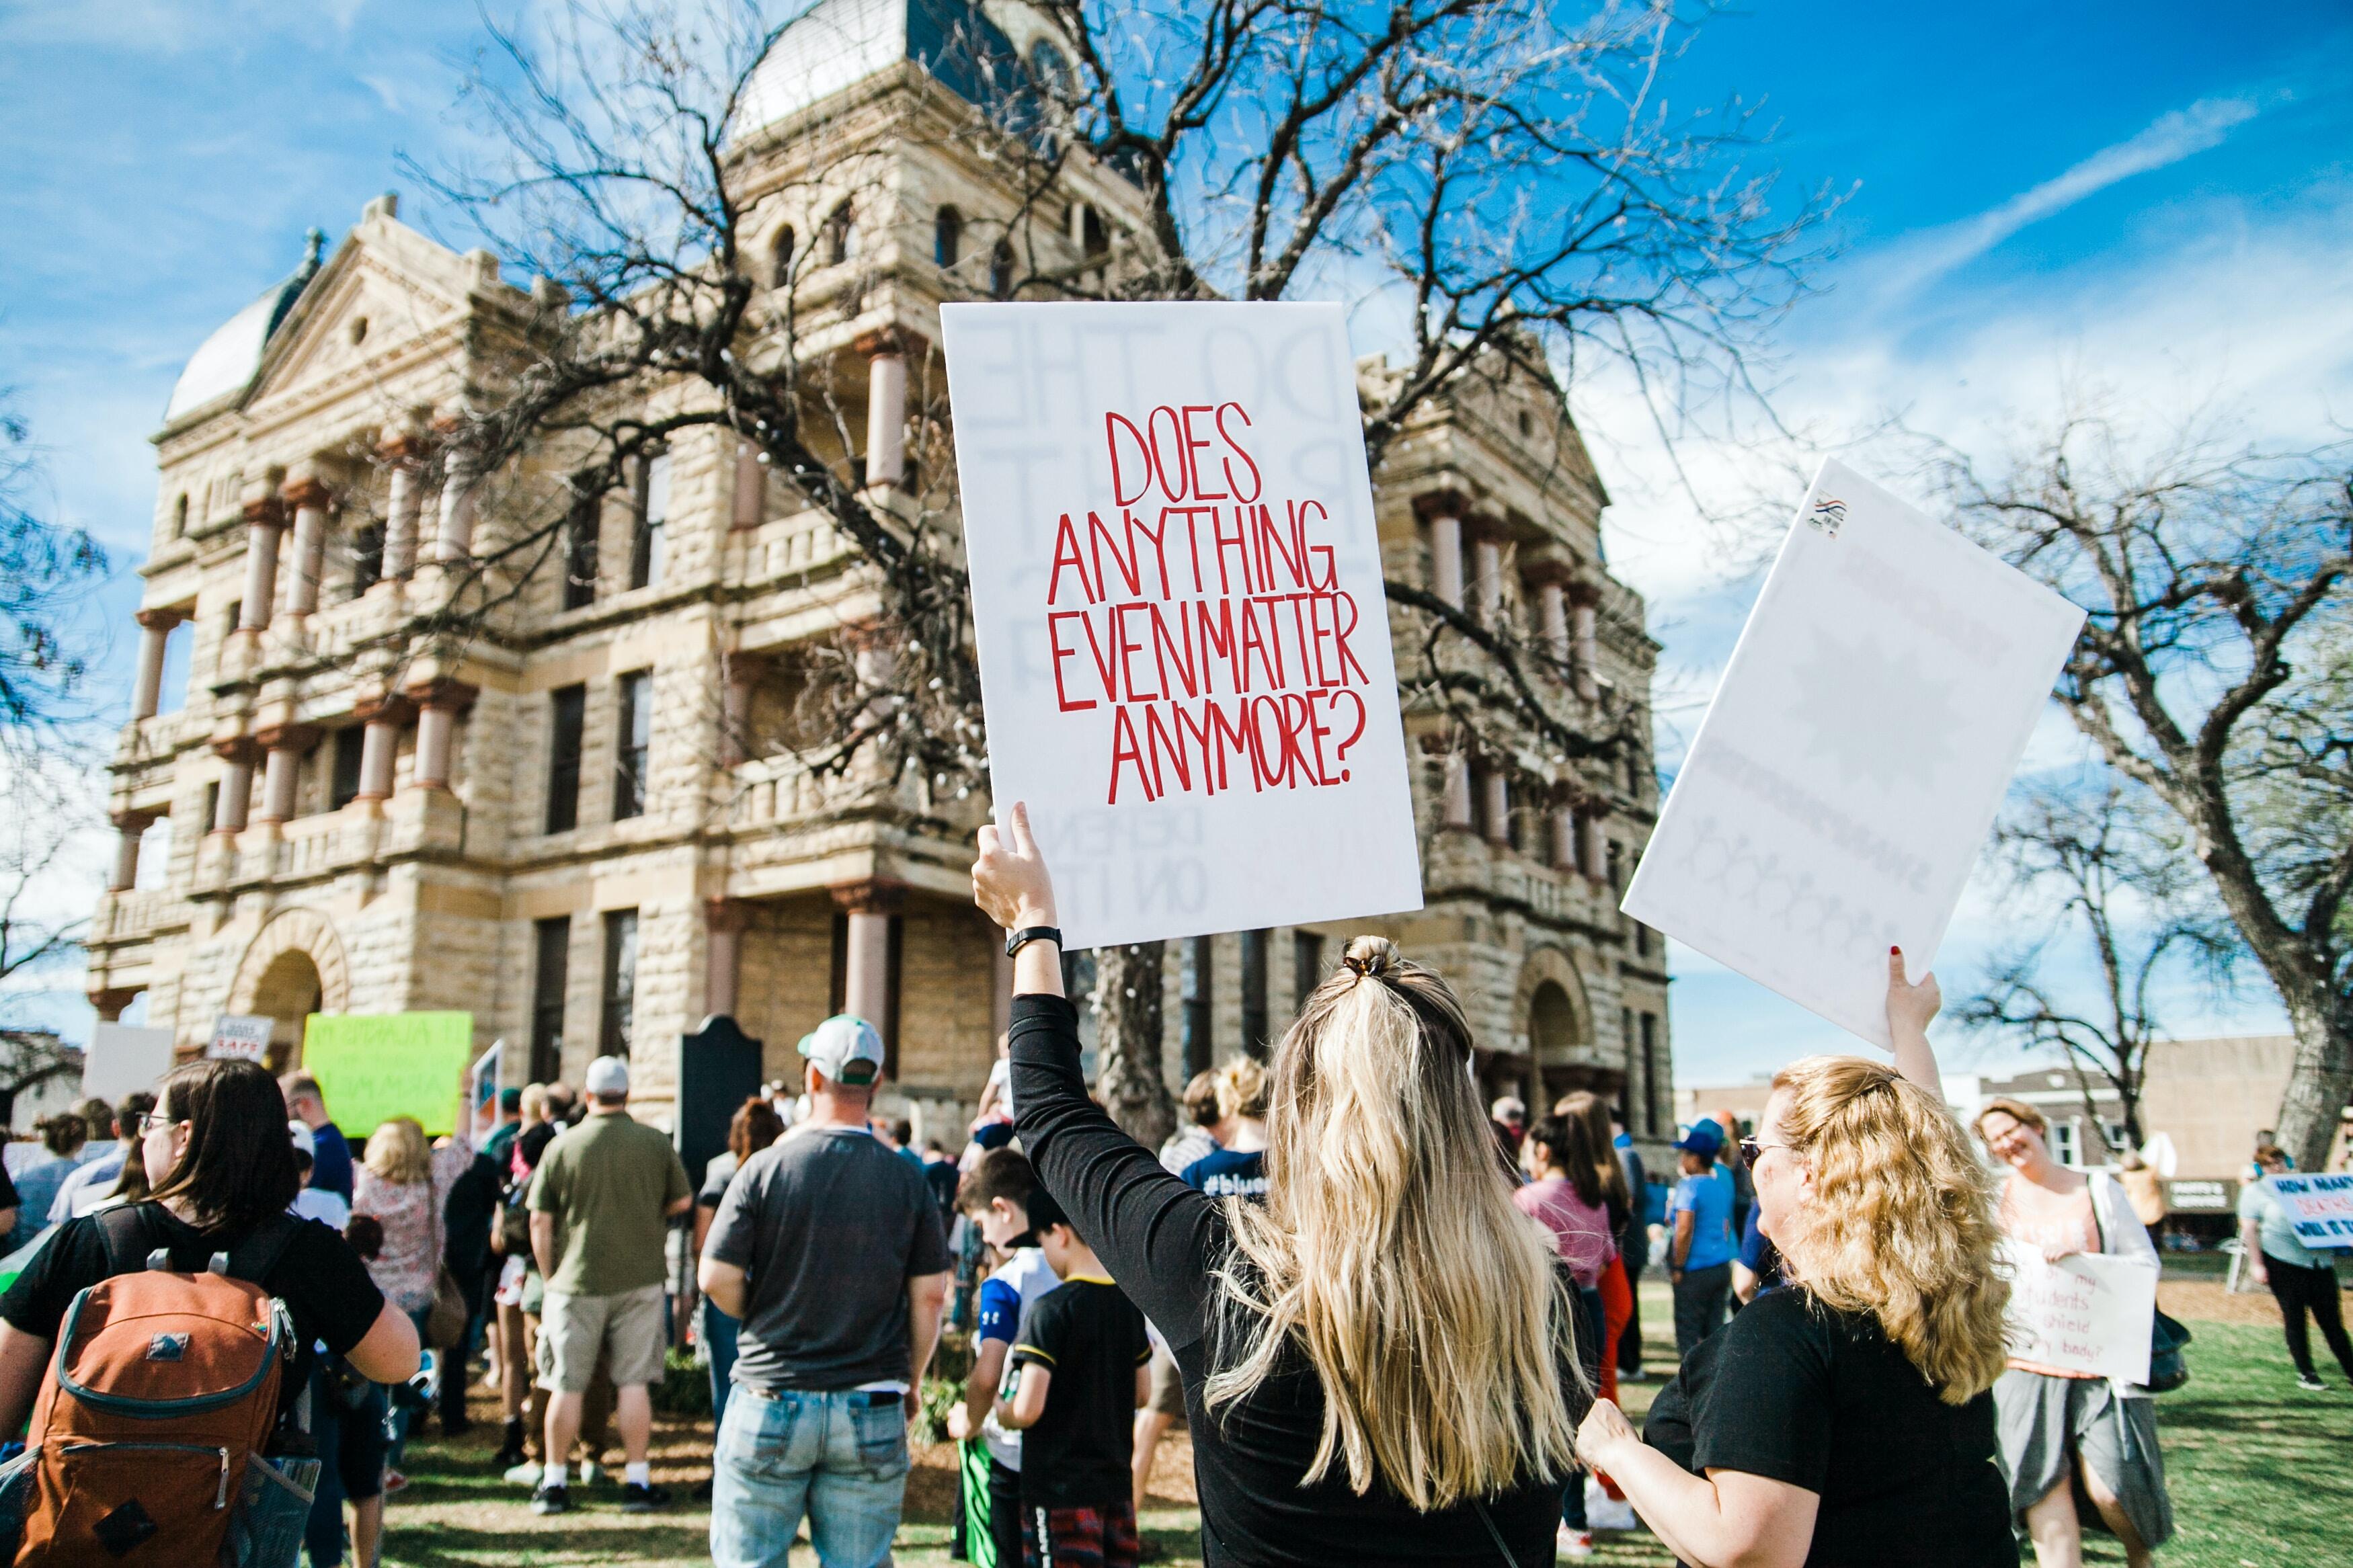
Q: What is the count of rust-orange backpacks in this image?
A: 1